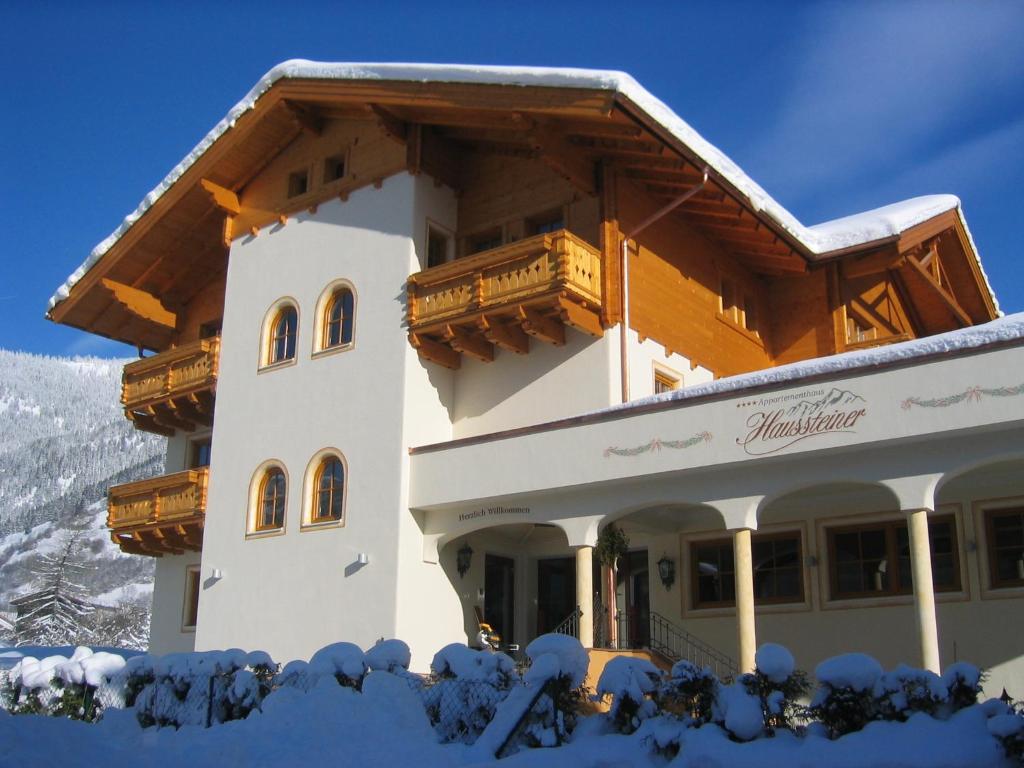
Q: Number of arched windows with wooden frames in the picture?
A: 4